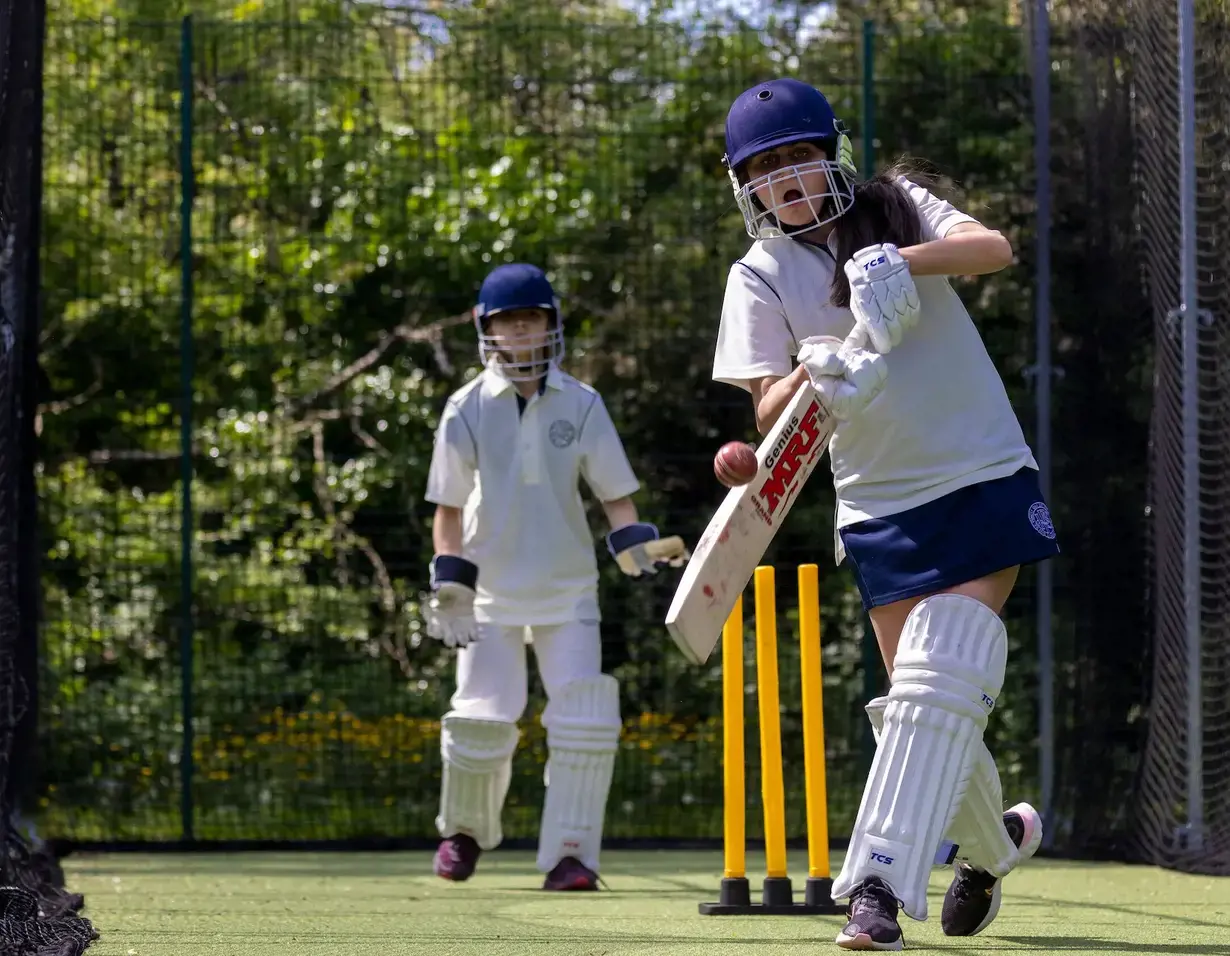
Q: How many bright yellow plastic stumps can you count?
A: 3